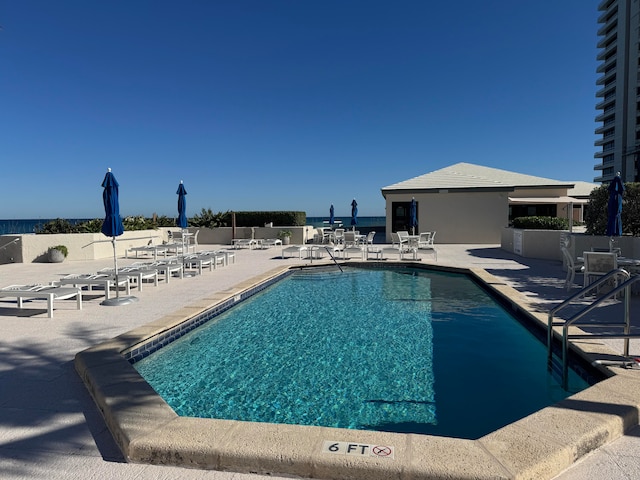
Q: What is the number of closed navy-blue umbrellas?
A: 6